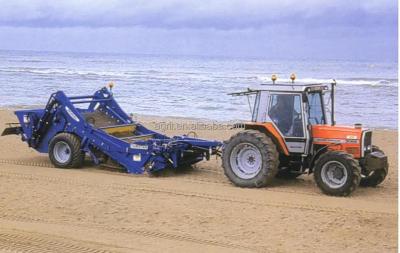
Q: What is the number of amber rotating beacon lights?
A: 3